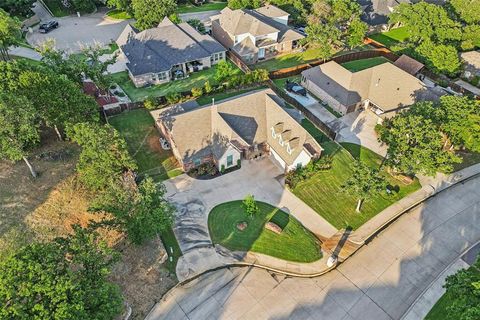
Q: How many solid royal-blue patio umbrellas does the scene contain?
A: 0